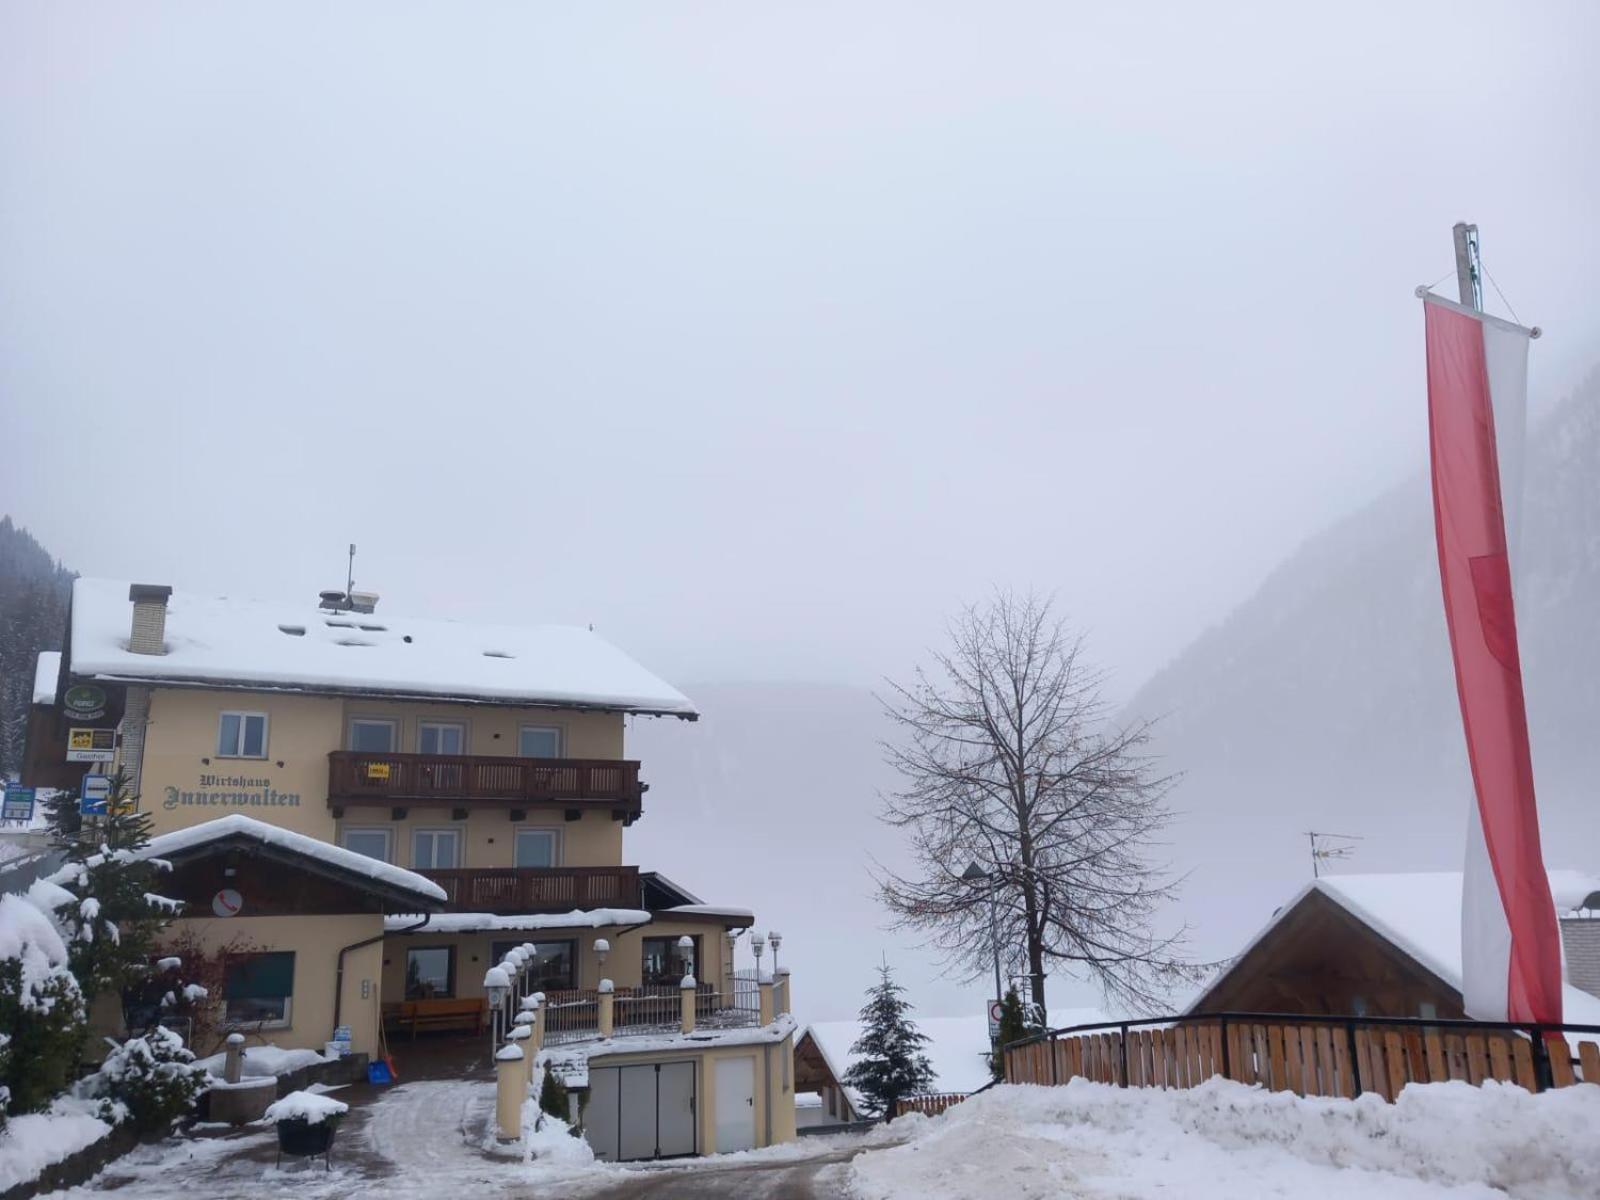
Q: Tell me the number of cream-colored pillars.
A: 9